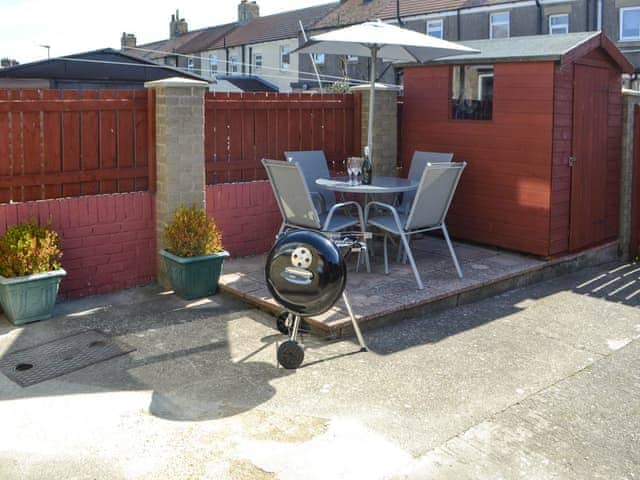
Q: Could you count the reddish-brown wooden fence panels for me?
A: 2